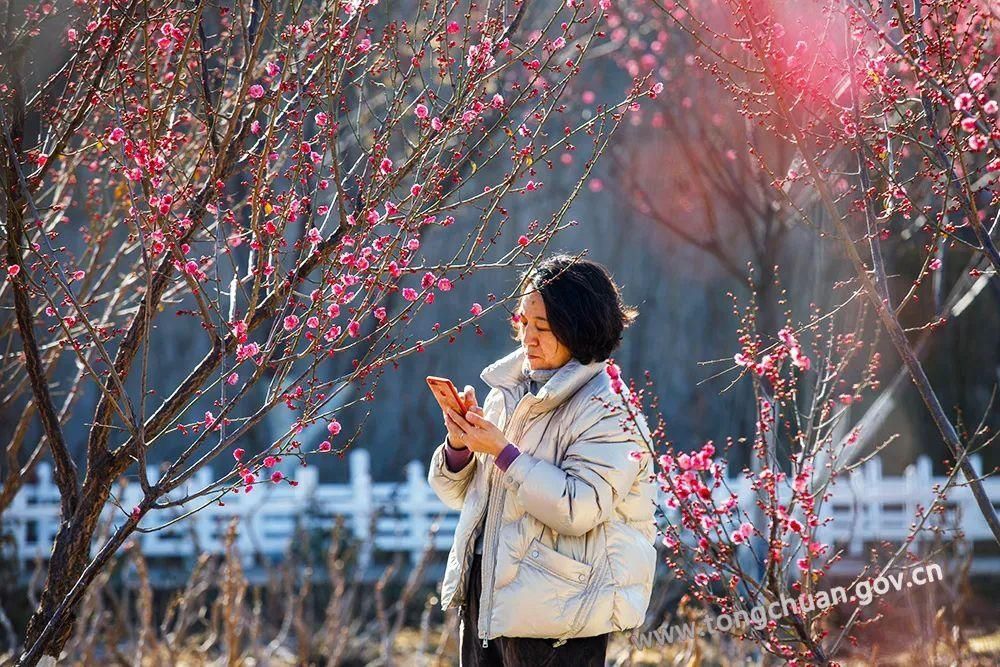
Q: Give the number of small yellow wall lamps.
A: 0